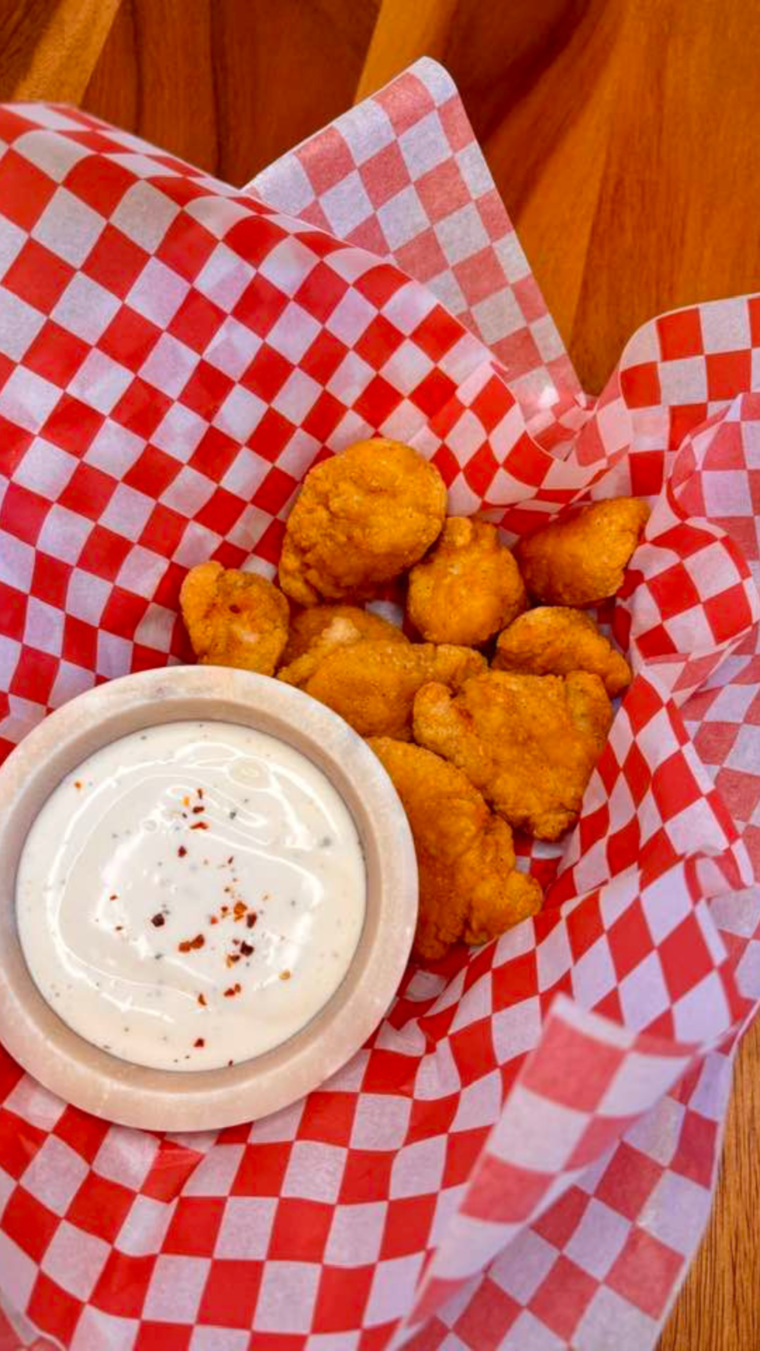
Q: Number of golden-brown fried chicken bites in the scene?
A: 9